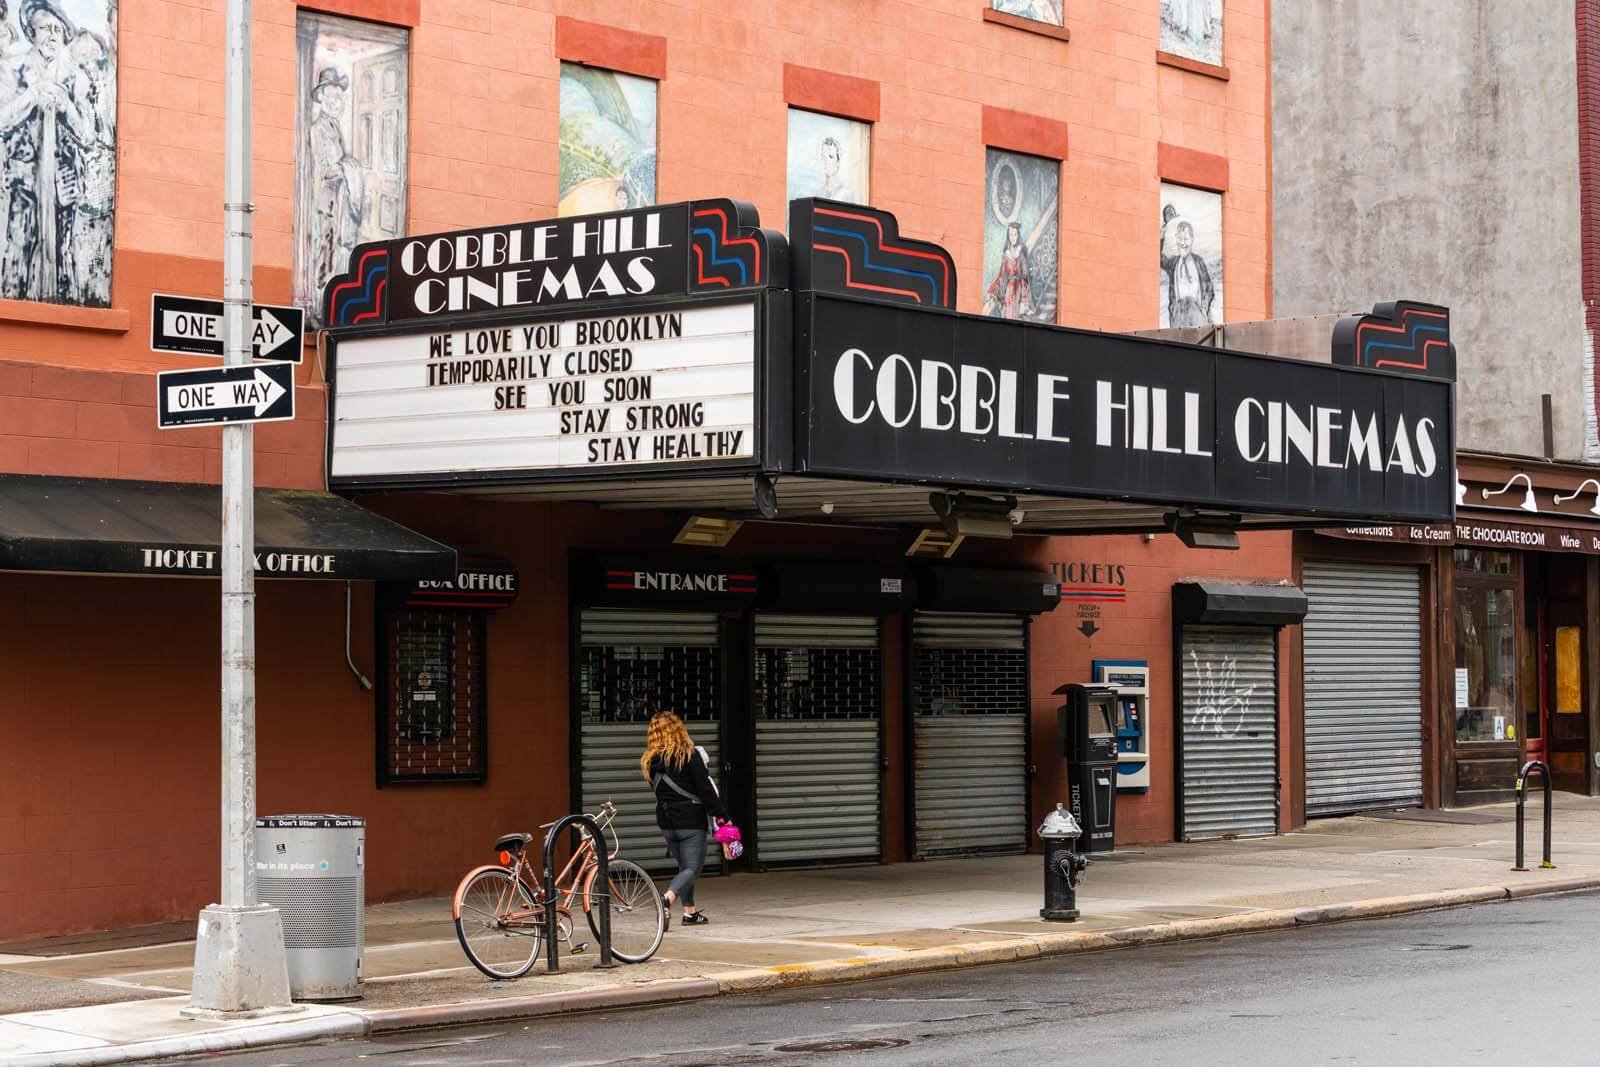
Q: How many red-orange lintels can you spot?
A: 5